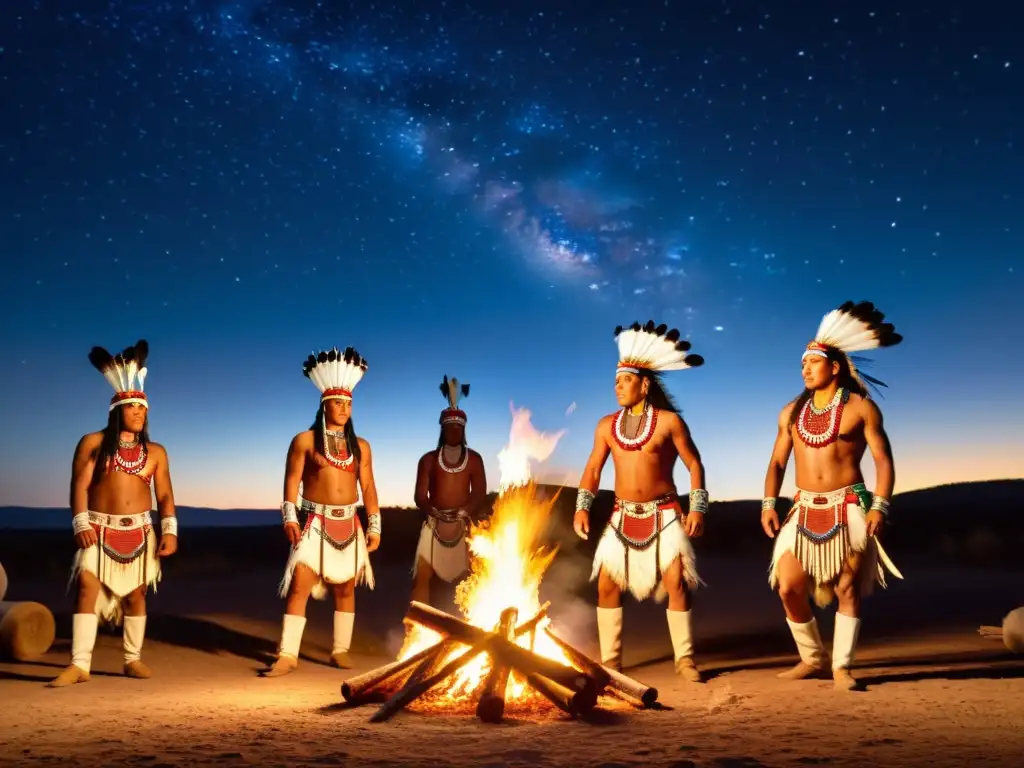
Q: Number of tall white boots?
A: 8